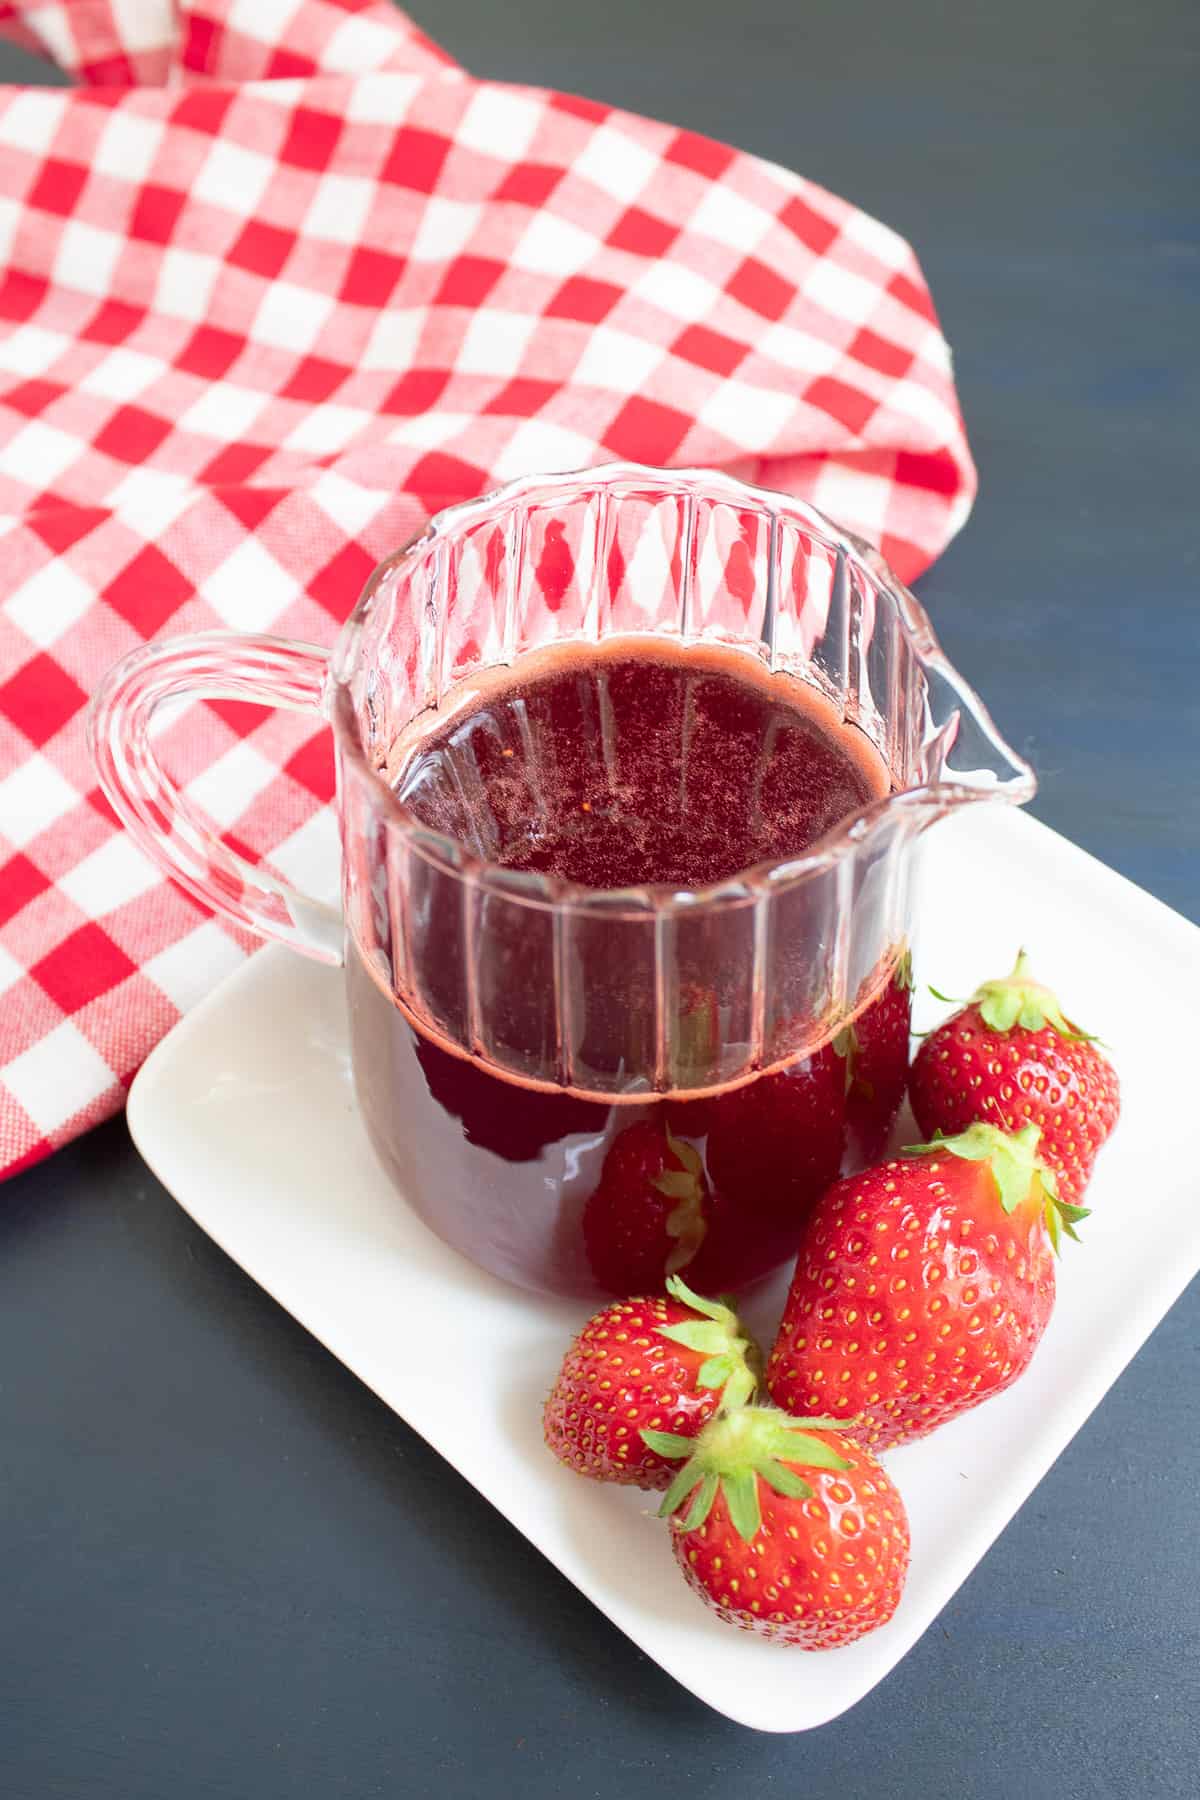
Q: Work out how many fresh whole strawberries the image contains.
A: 4